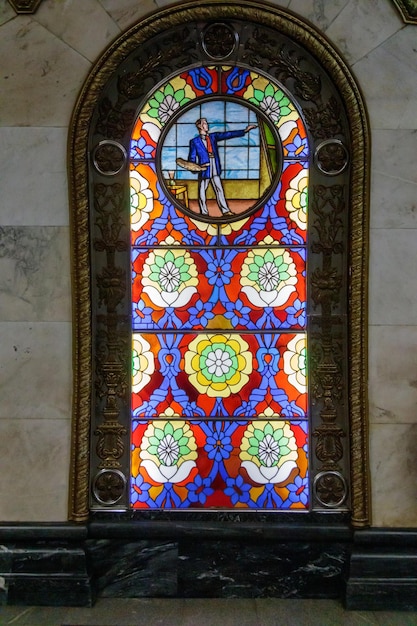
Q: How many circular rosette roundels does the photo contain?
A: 5